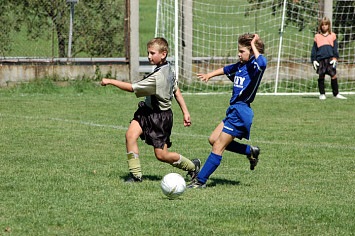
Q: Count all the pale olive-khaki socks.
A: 2